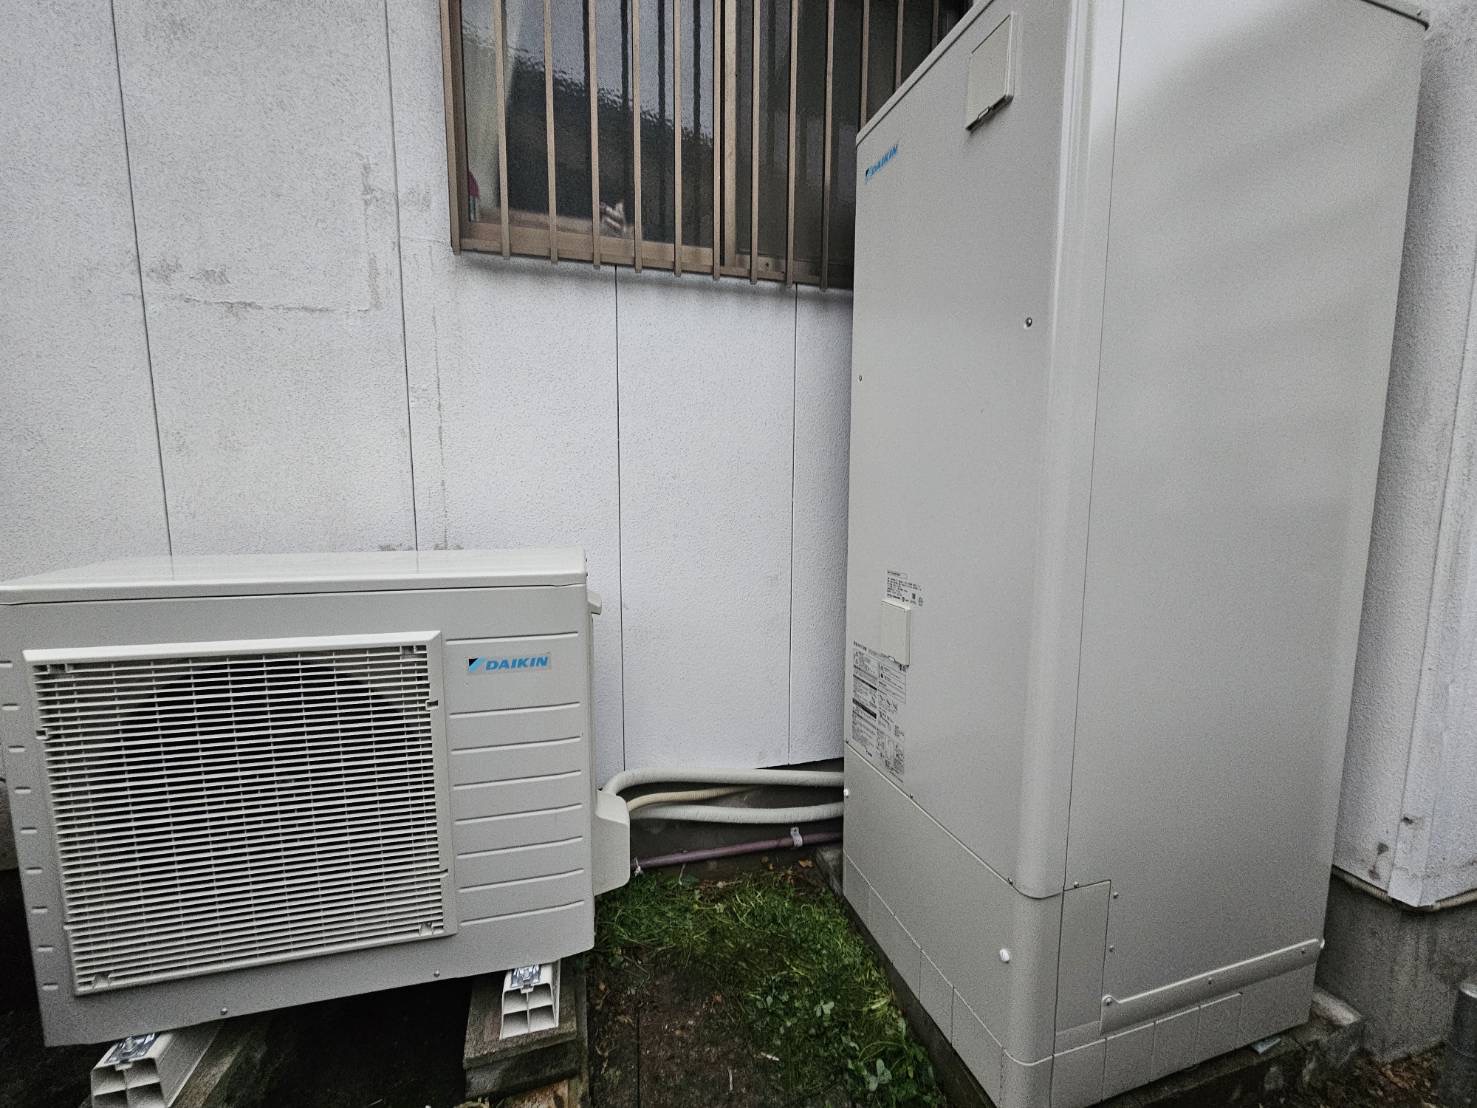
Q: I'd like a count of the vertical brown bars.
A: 13